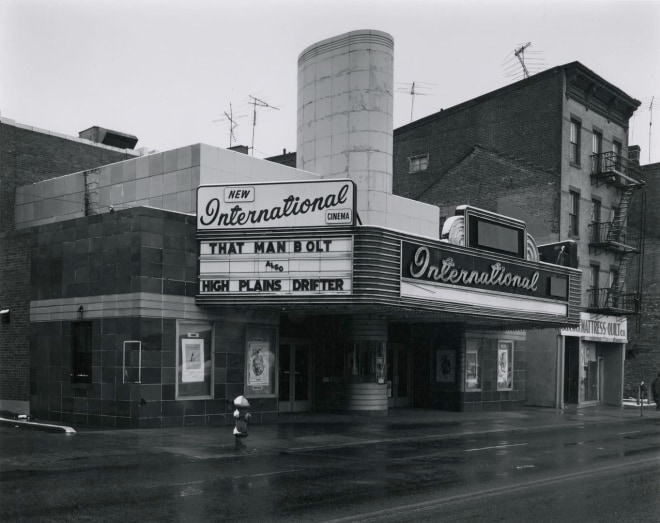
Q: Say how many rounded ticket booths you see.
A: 1